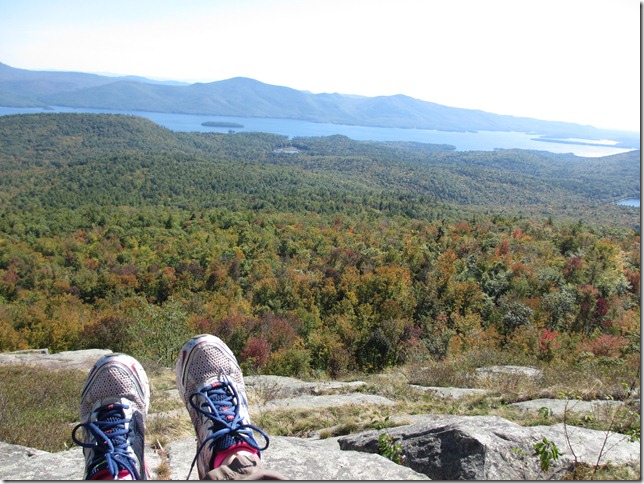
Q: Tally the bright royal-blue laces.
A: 2